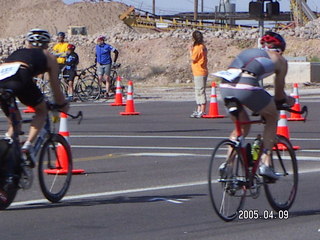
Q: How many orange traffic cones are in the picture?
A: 7